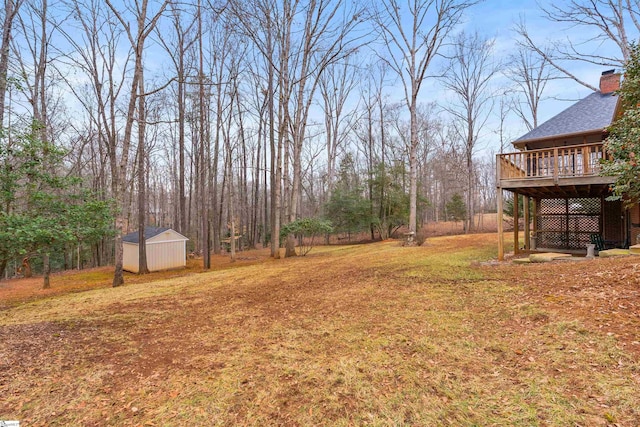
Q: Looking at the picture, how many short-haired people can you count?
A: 0